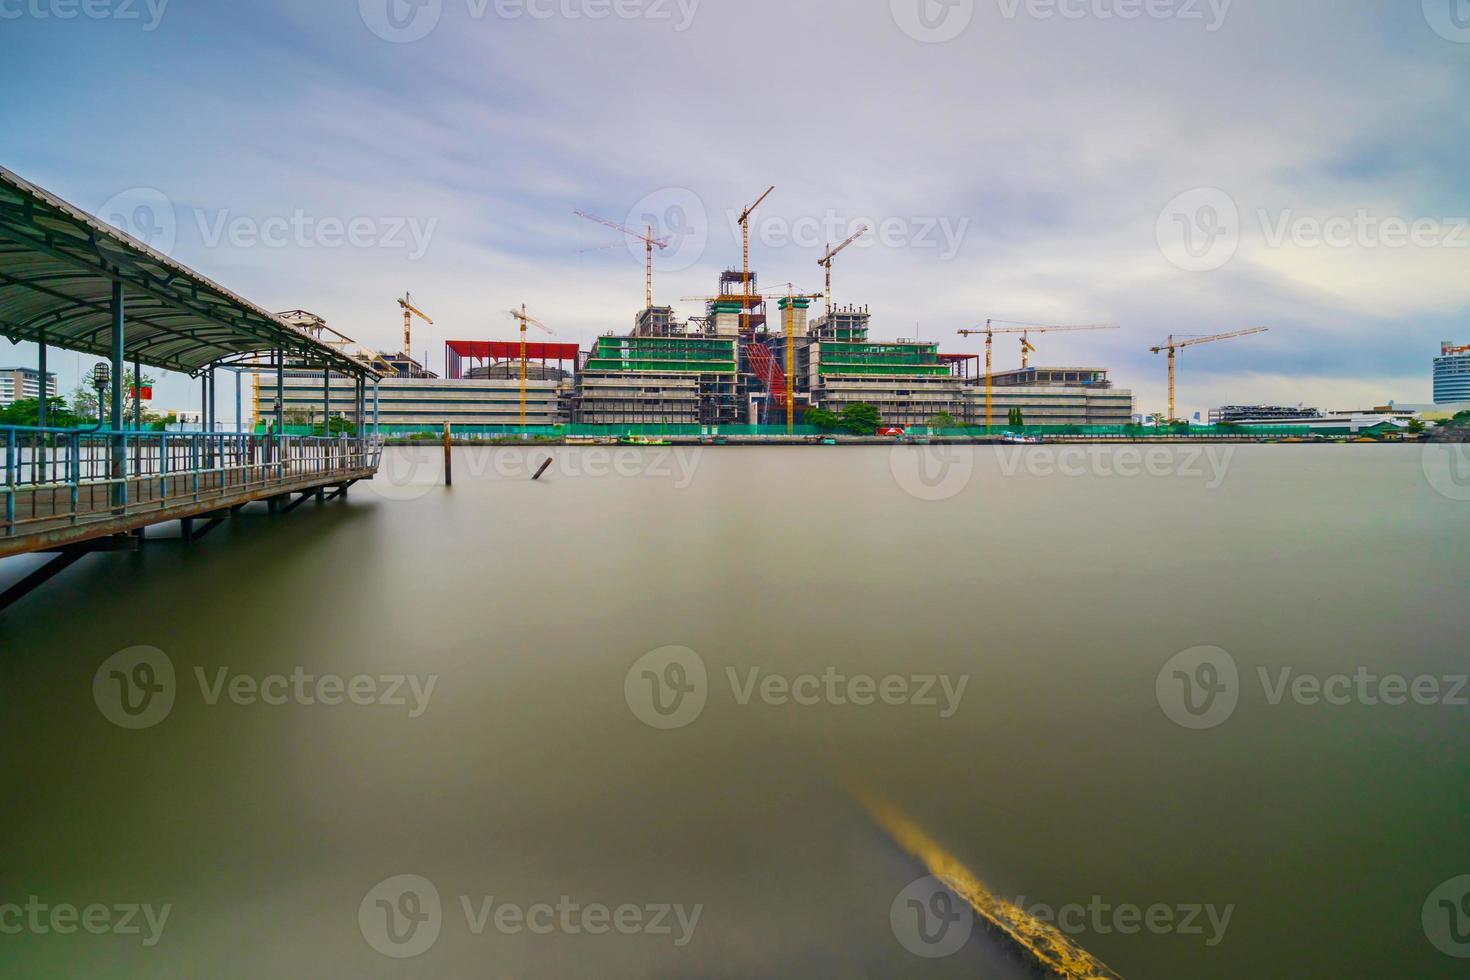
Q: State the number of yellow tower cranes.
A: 9